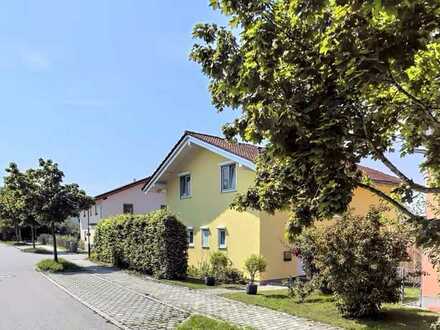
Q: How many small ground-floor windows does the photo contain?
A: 3